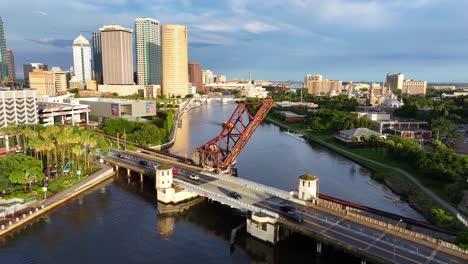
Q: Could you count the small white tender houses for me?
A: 2